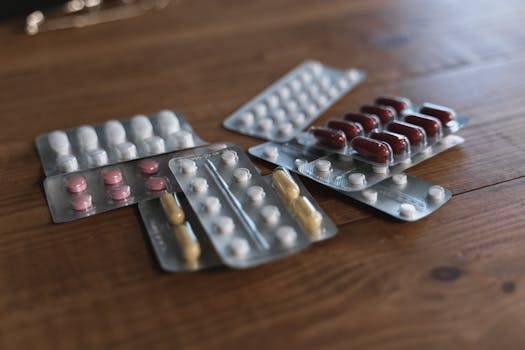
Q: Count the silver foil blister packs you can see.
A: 8